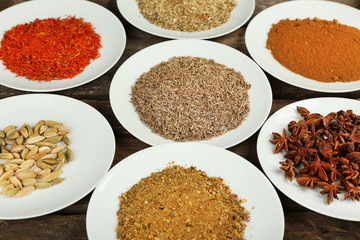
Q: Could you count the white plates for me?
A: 7